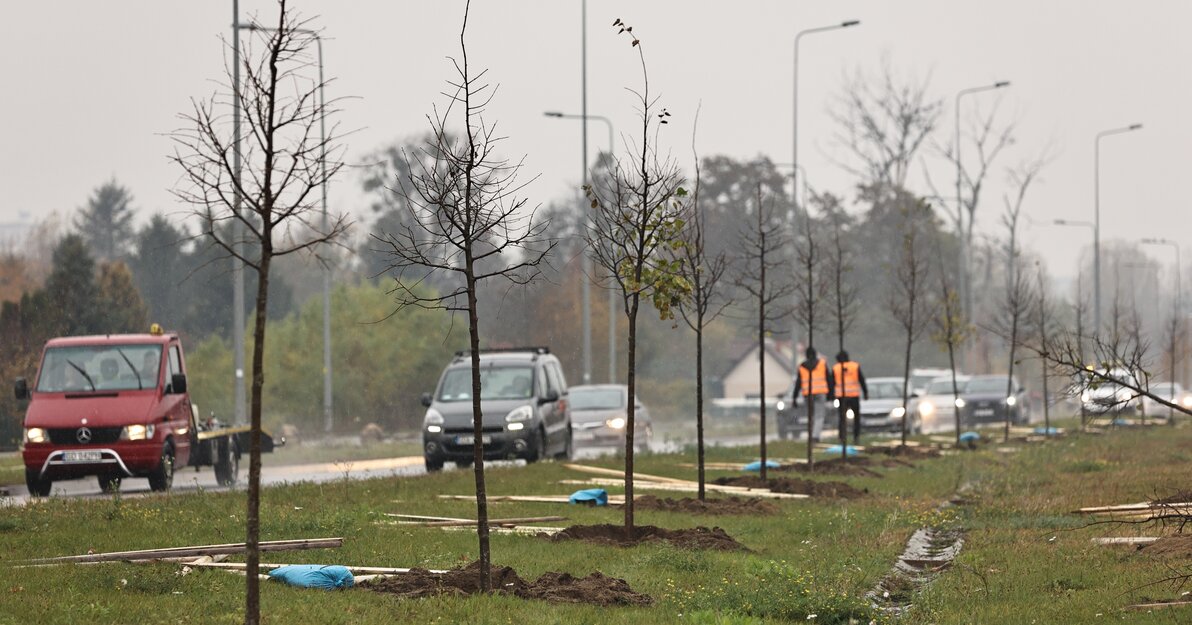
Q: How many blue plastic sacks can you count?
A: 7